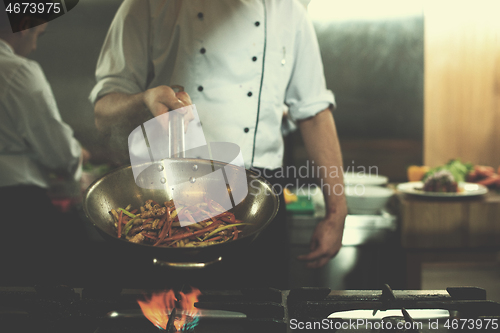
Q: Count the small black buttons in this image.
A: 7